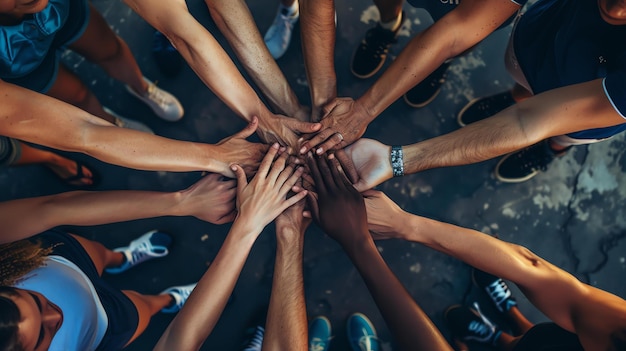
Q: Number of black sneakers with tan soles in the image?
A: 4